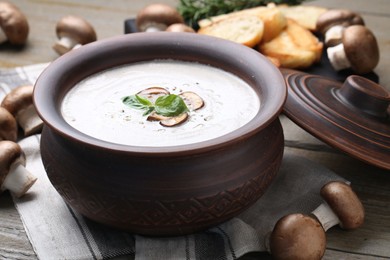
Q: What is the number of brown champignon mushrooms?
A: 11